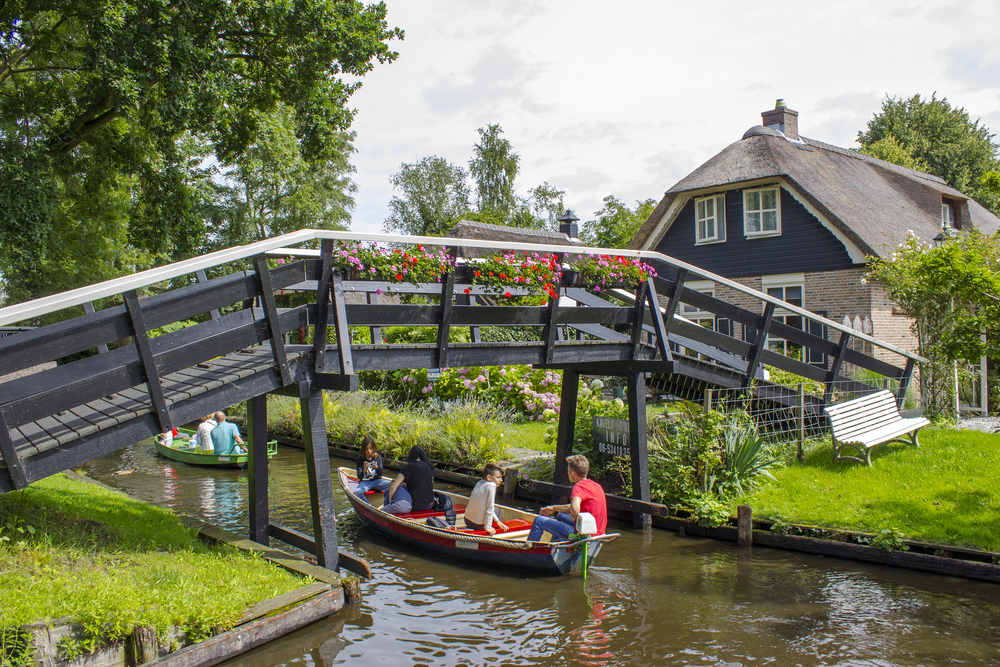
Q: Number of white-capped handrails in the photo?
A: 2